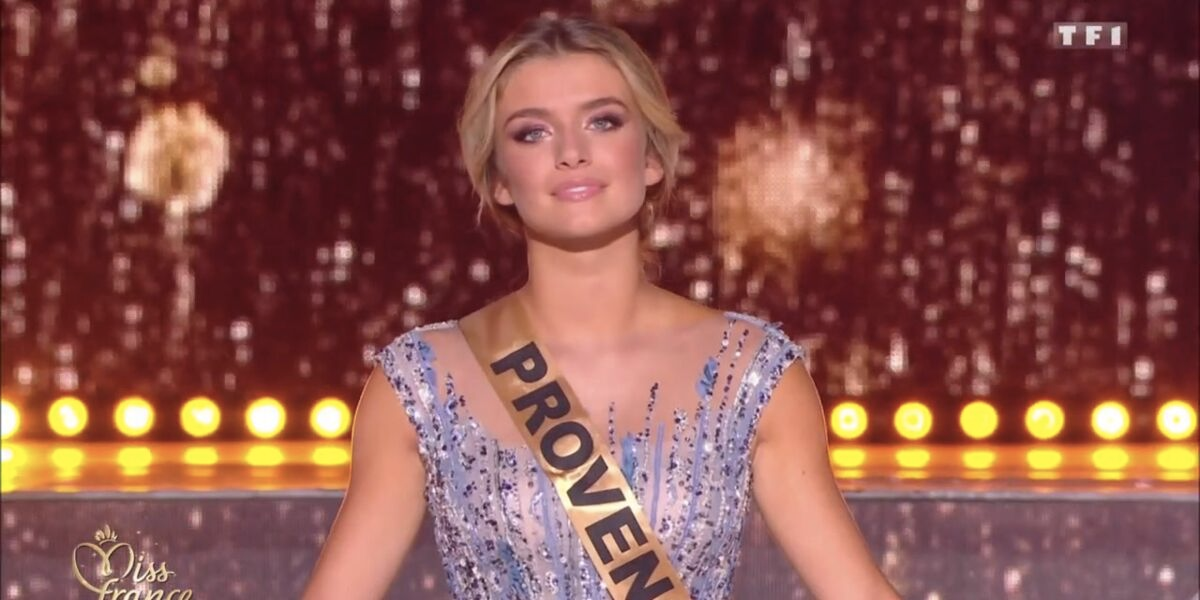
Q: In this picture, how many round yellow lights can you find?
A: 12